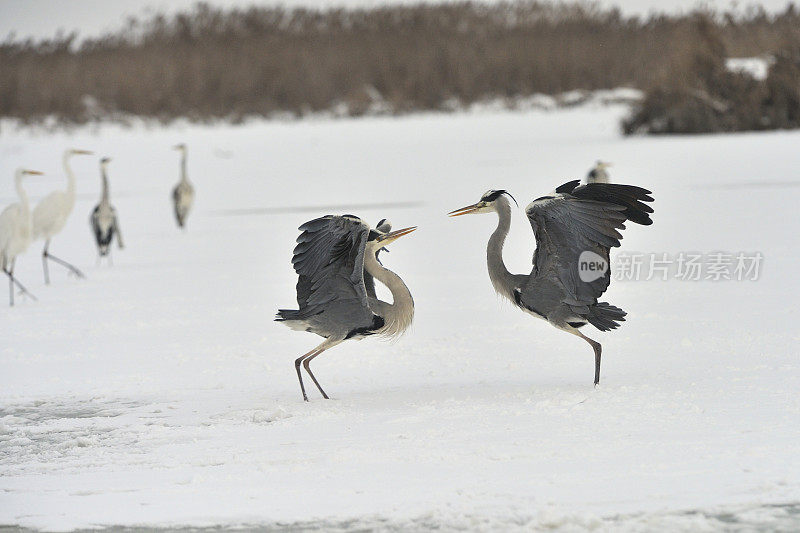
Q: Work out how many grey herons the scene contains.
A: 5